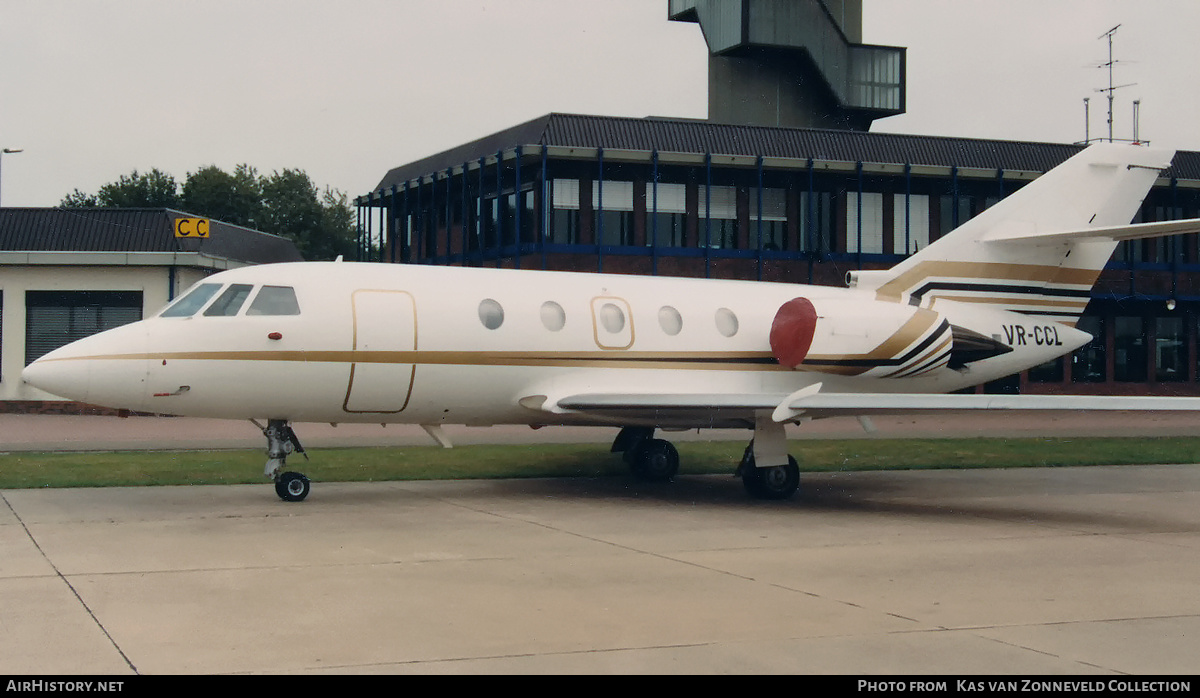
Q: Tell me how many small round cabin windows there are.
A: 5